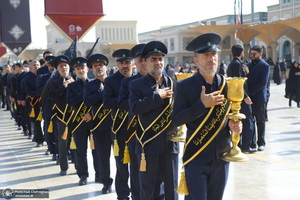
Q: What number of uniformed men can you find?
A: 8